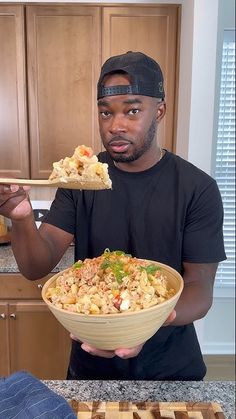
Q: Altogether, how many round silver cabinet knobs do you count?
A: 3